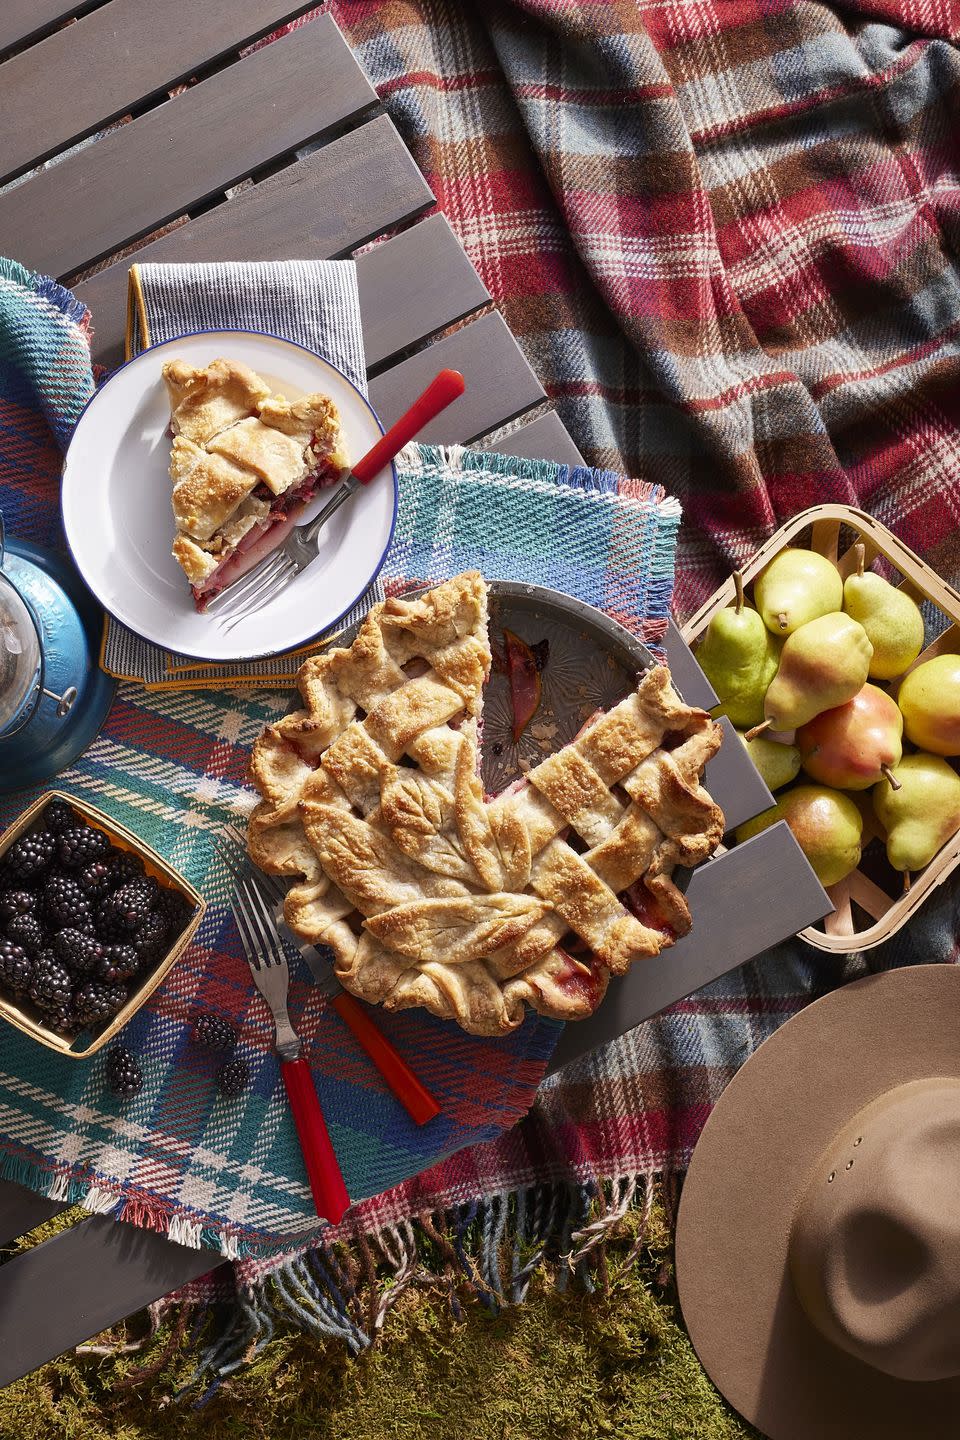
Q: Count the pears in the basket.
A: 9